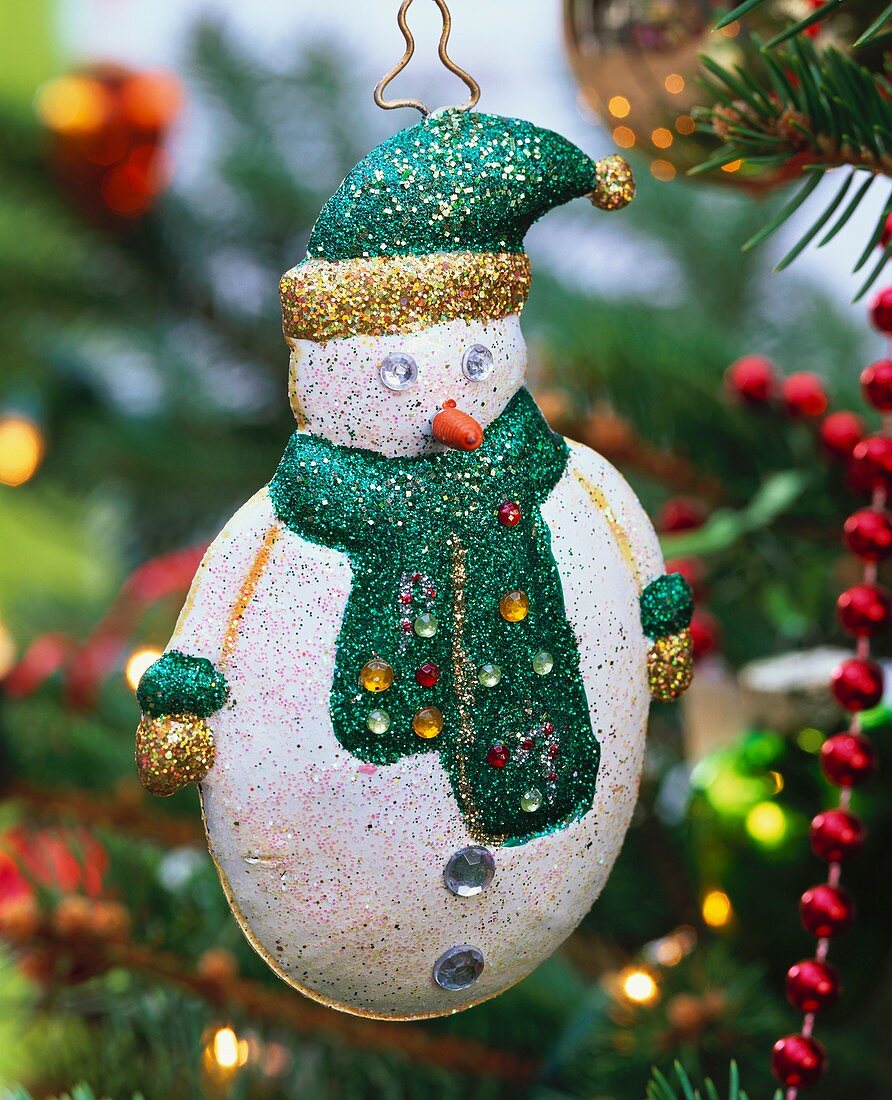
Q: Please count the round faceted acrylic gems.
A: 15